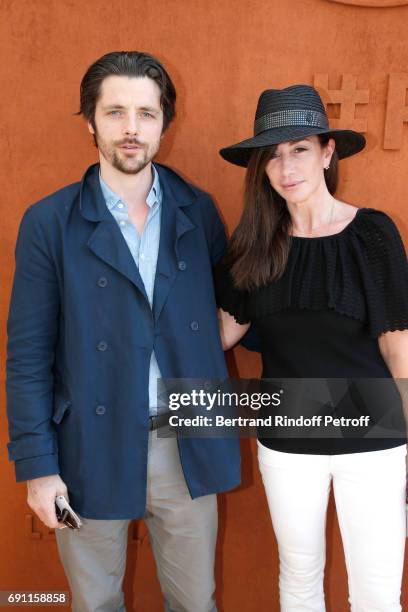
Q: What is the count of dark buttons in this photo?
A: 5